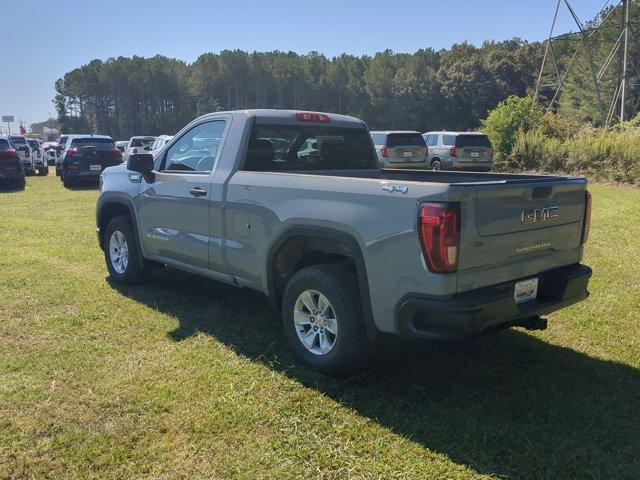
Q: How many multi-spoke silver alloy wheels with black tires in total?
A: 2